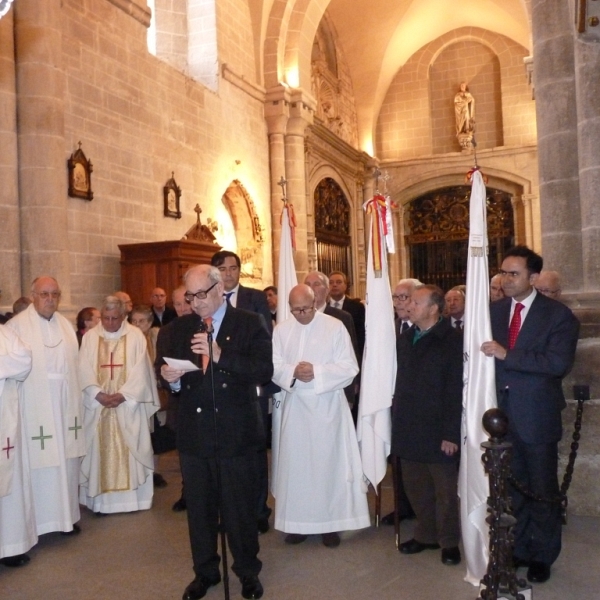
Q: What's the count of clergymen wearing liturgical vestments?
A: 4